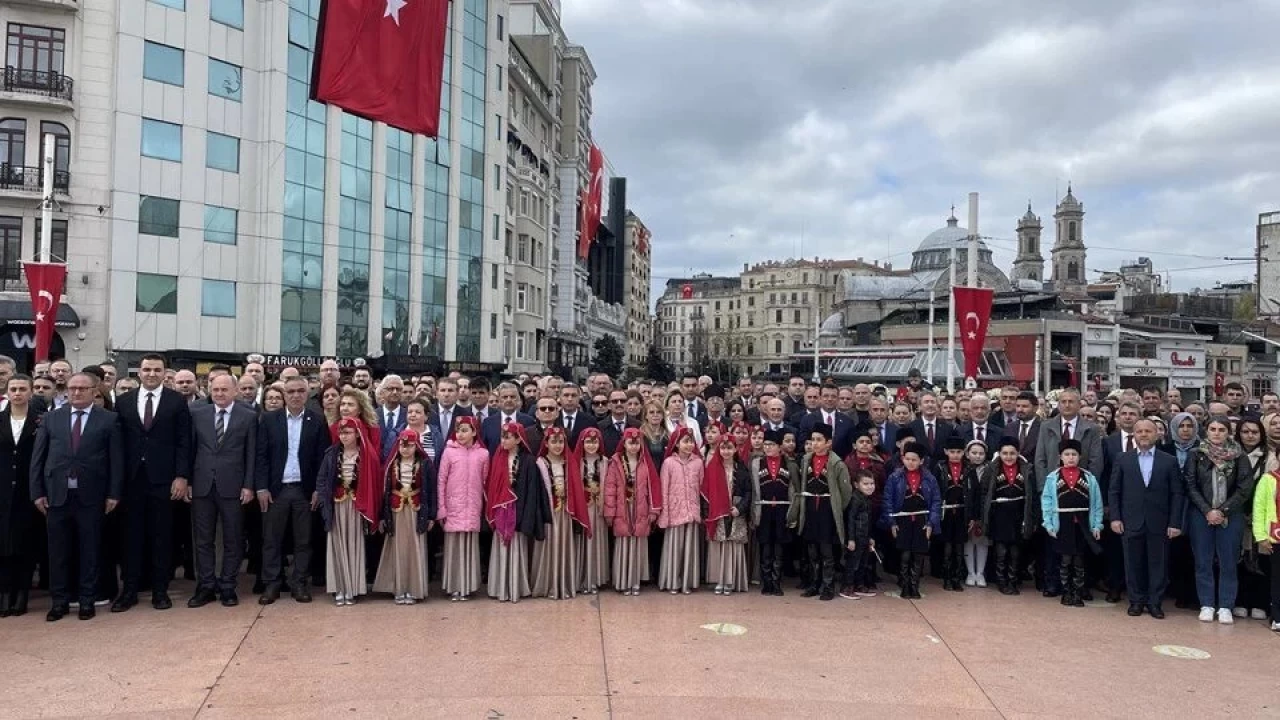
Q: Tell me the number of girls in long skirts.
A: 9